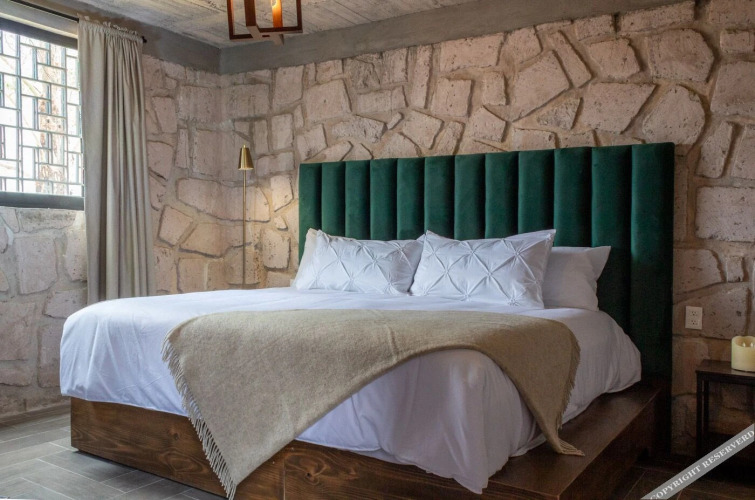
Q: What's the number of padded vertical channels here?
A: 12